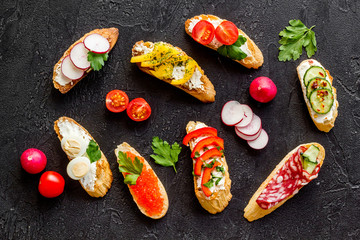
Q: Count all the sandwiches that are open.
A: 8